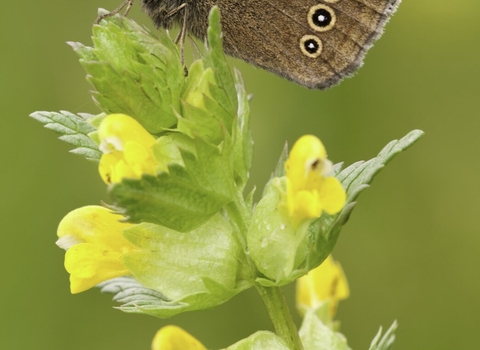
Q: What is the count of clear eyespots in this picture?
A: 2